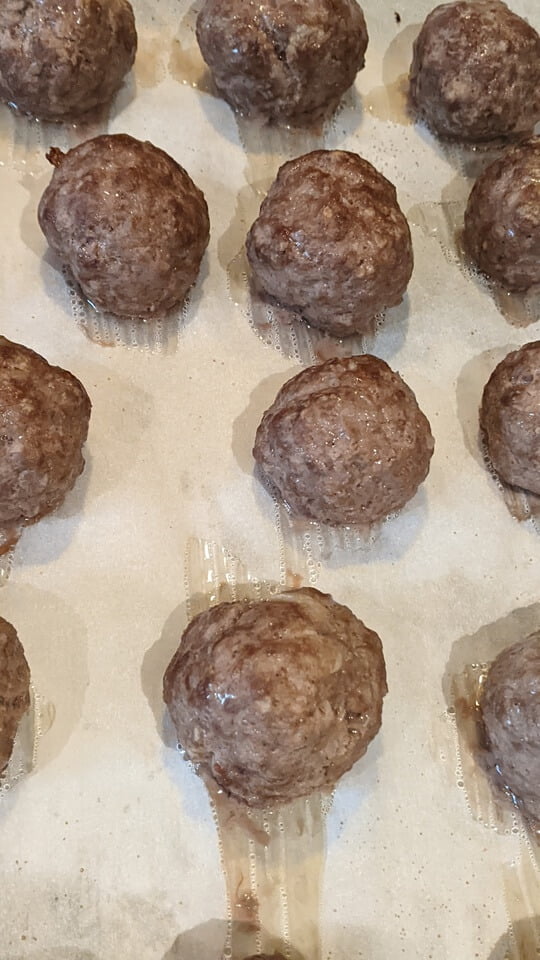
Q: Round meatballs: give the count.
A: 12